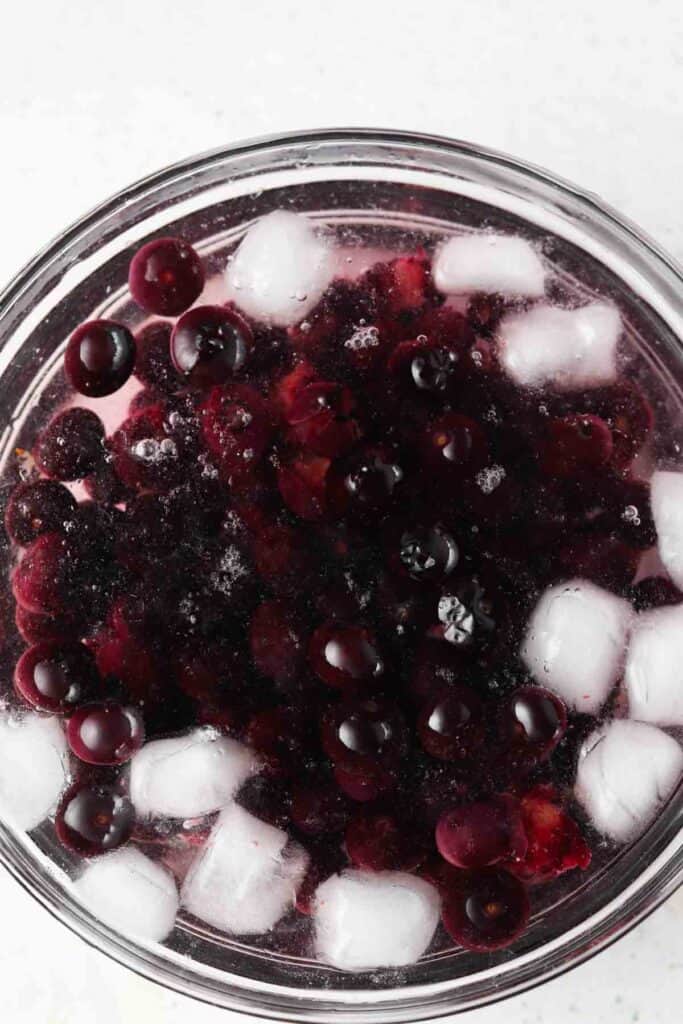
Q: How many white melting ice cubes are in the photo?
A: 12